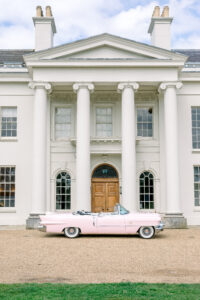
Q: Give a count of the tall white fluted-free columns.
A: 4